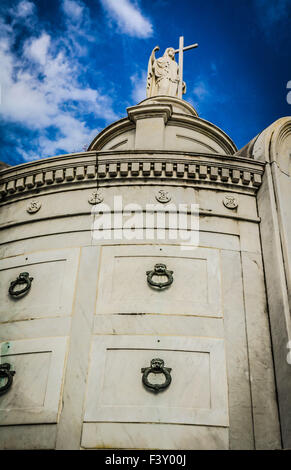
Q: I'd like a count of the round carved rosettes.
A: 4